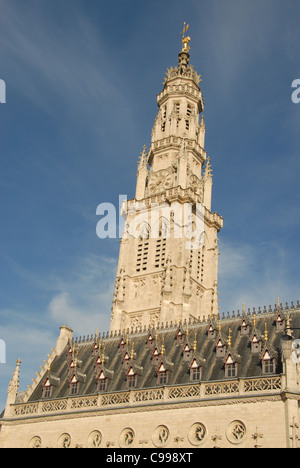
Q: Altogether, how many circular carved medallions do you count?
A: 7